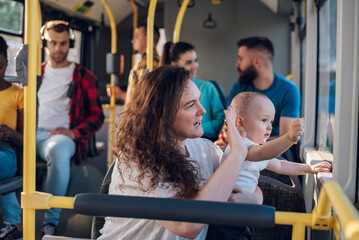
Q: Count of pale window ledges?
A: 1